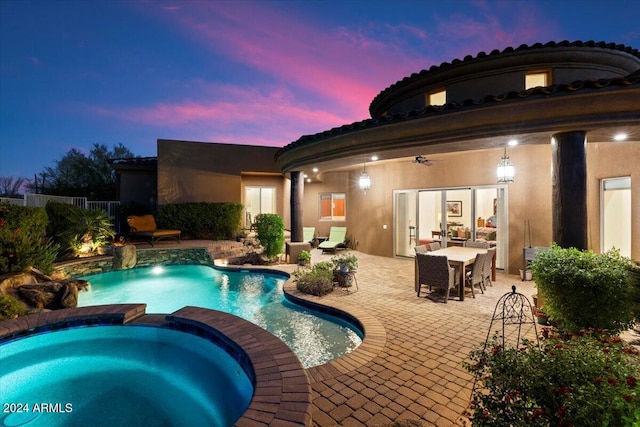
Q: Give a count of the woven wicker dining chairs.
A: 6